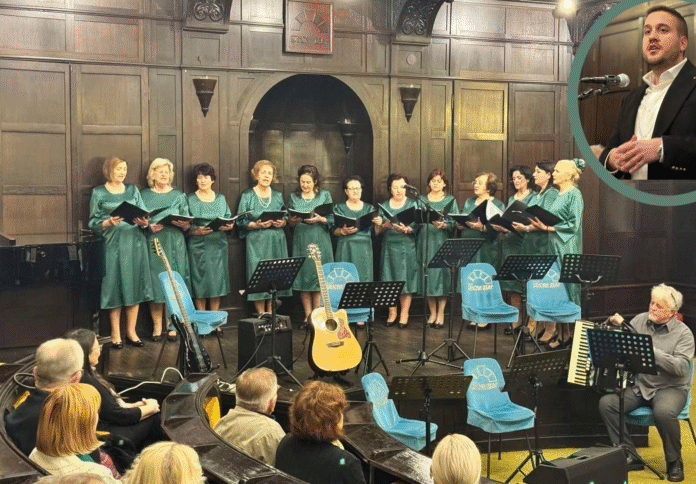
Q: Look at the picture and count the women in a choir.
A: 12